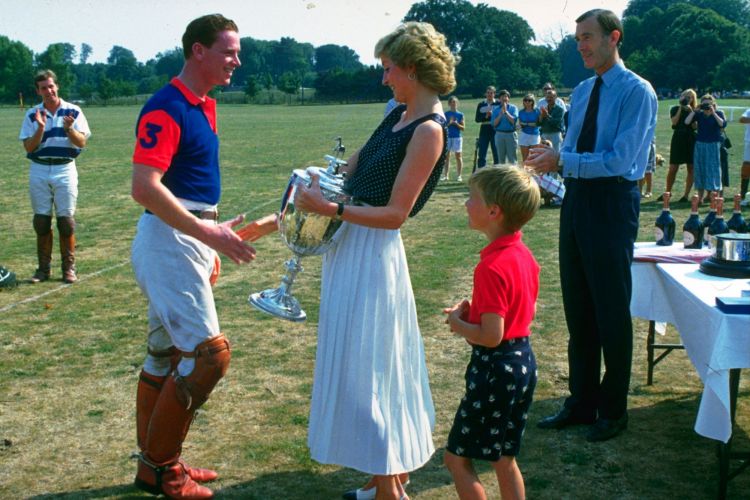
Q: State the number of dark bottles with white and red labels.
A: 5